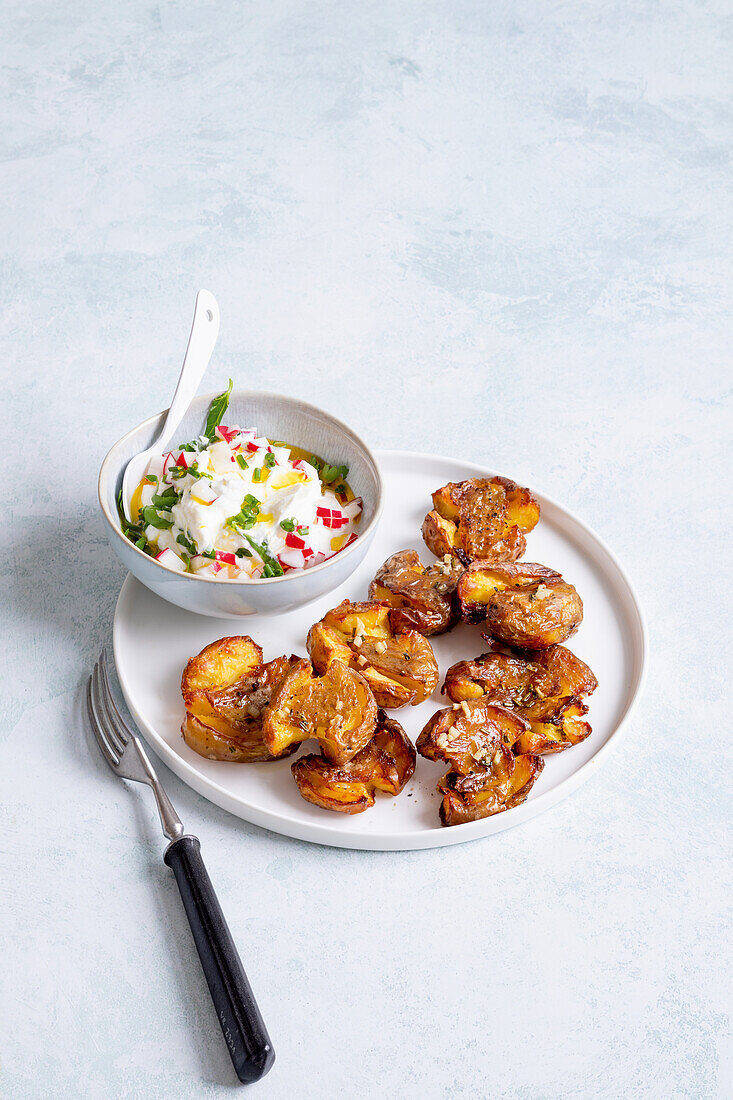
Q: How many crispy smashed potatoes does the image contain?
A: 9